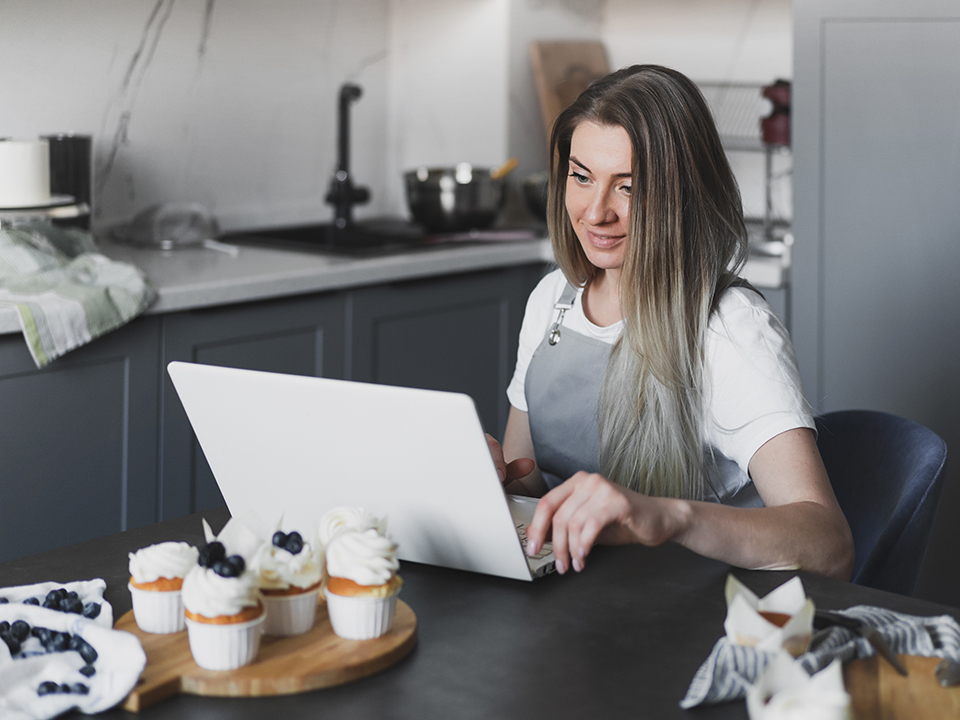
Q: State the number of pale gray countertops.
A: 1